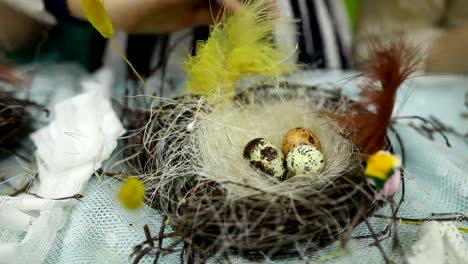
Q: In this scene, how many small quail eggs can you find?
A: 3